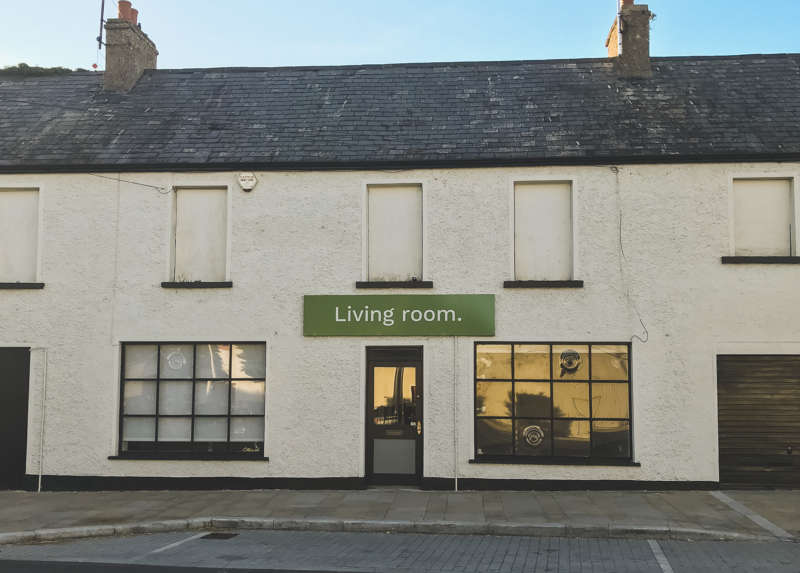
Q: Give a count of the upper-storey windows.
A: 5